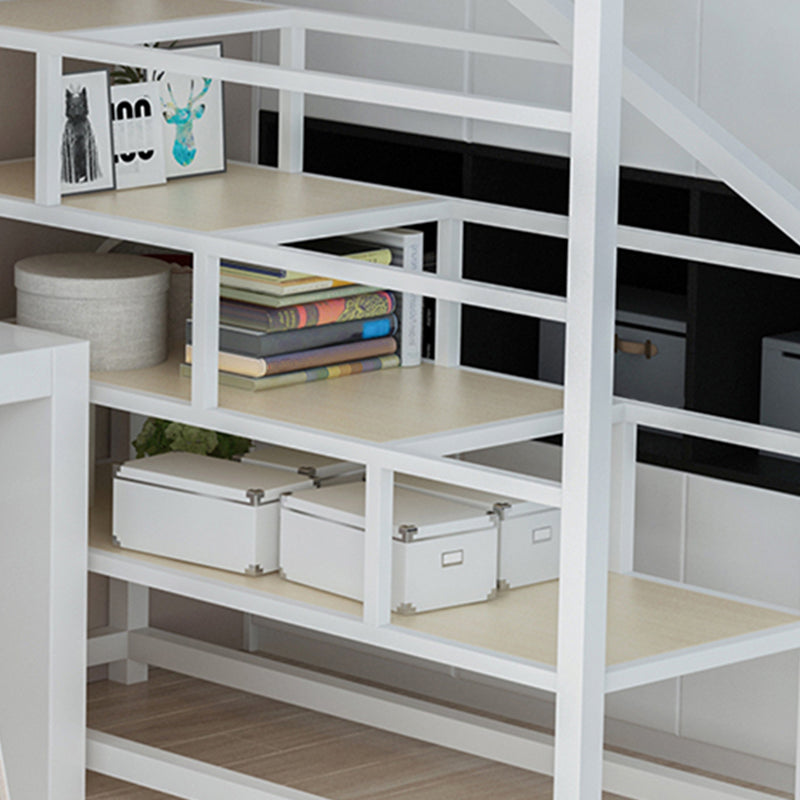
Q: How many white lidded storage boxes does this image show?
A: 4